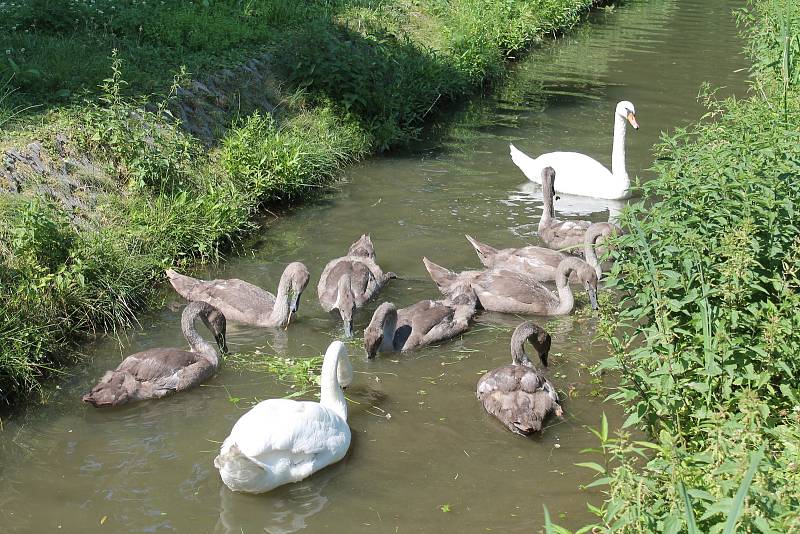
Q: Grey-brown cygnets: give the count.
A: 8